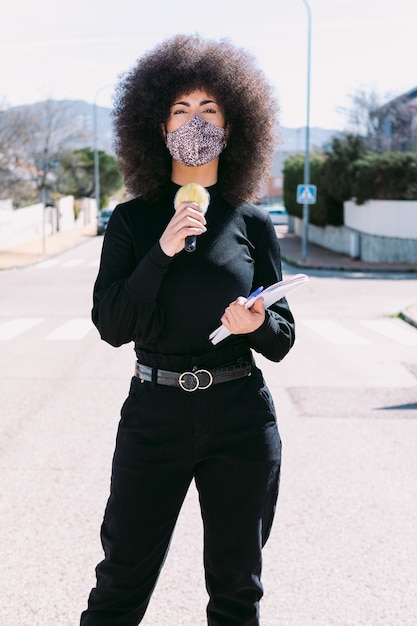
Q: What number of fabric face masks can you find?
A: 1